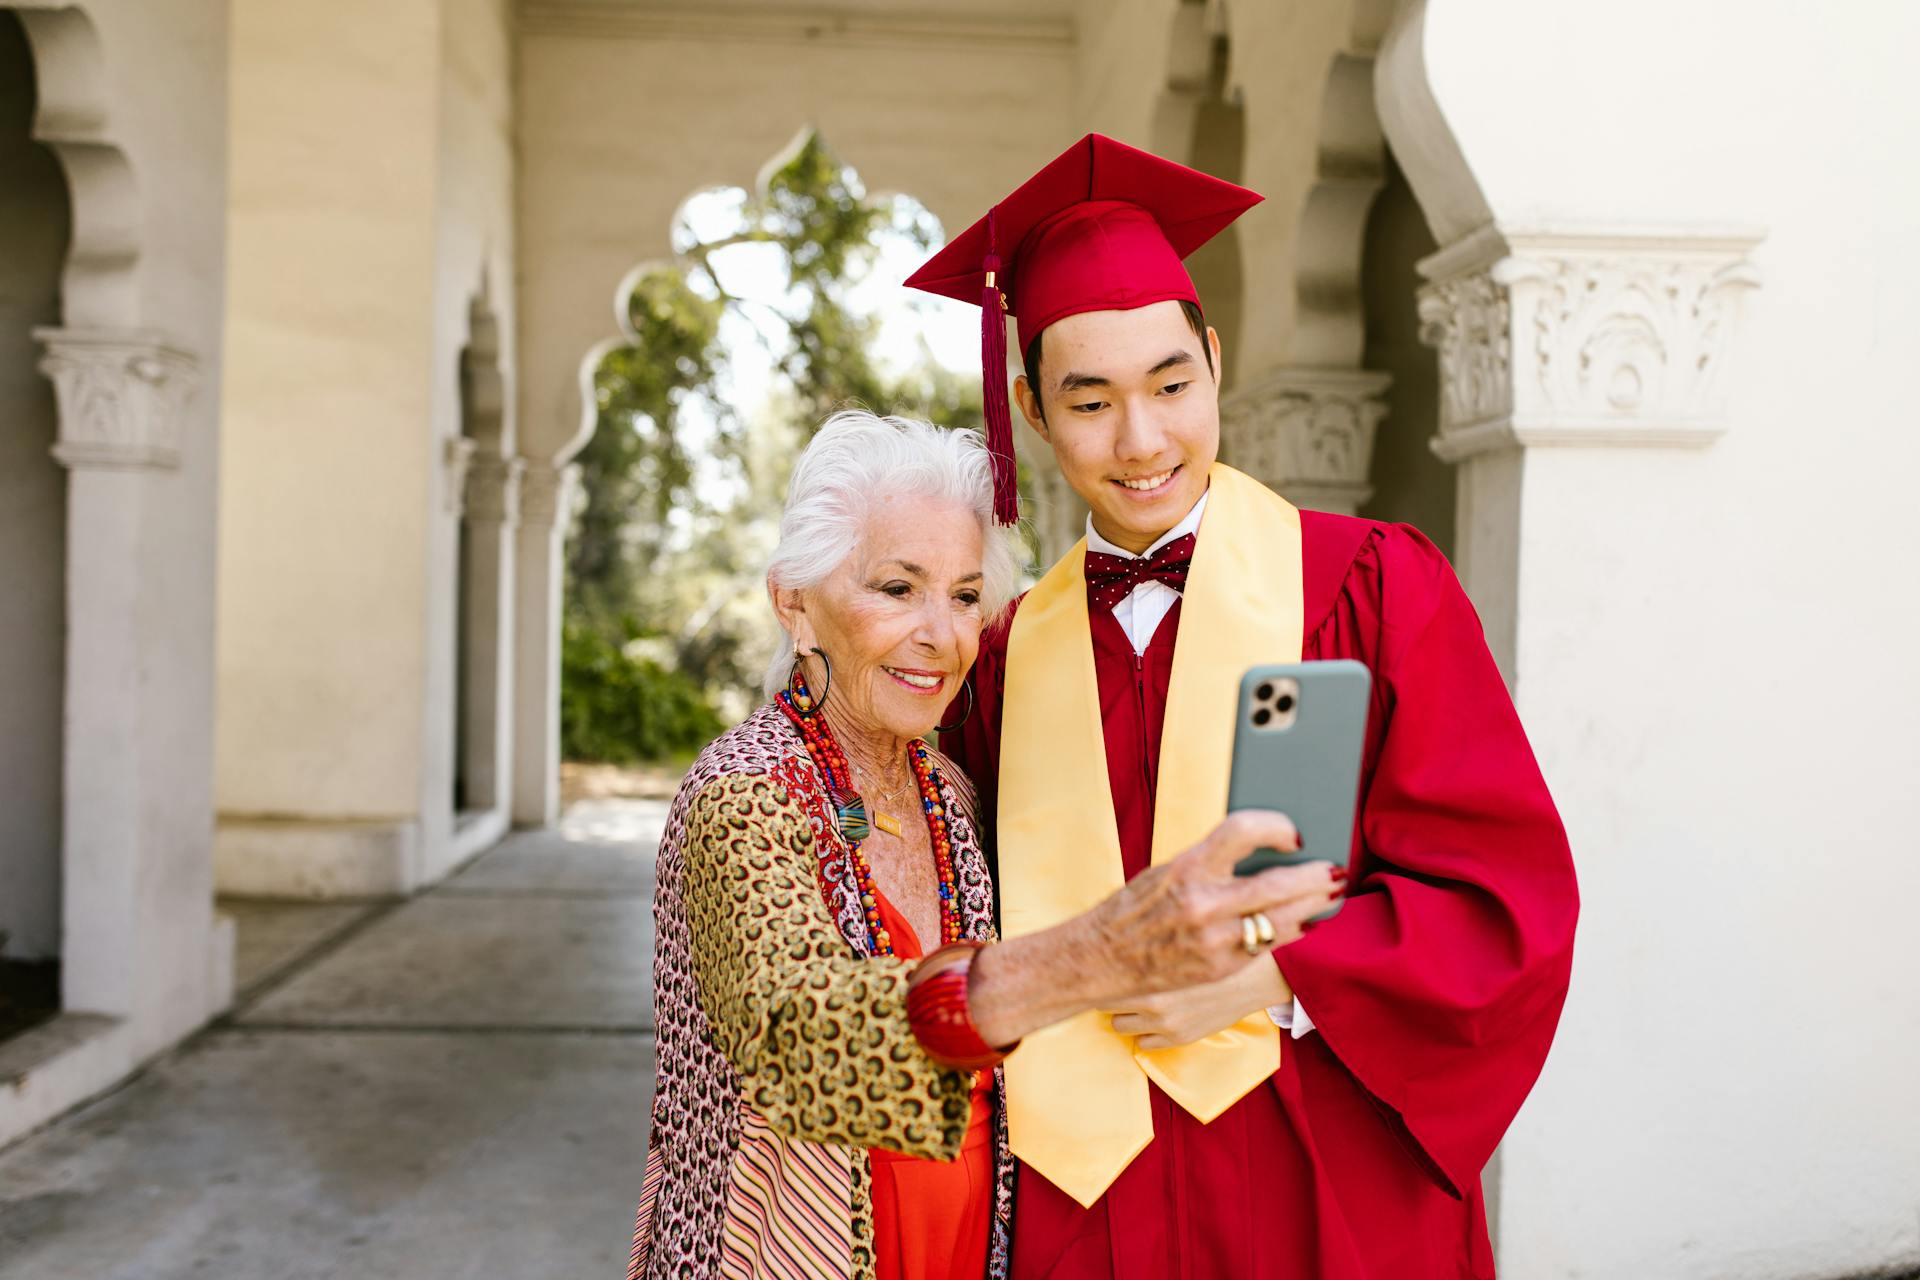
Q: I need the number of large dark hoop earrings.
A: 2